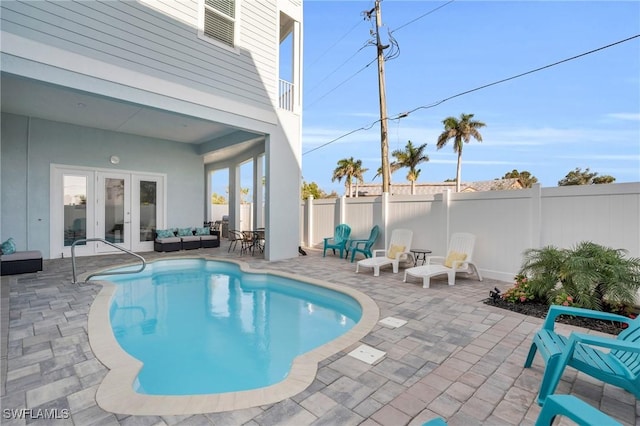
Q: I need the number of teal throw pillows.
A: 4